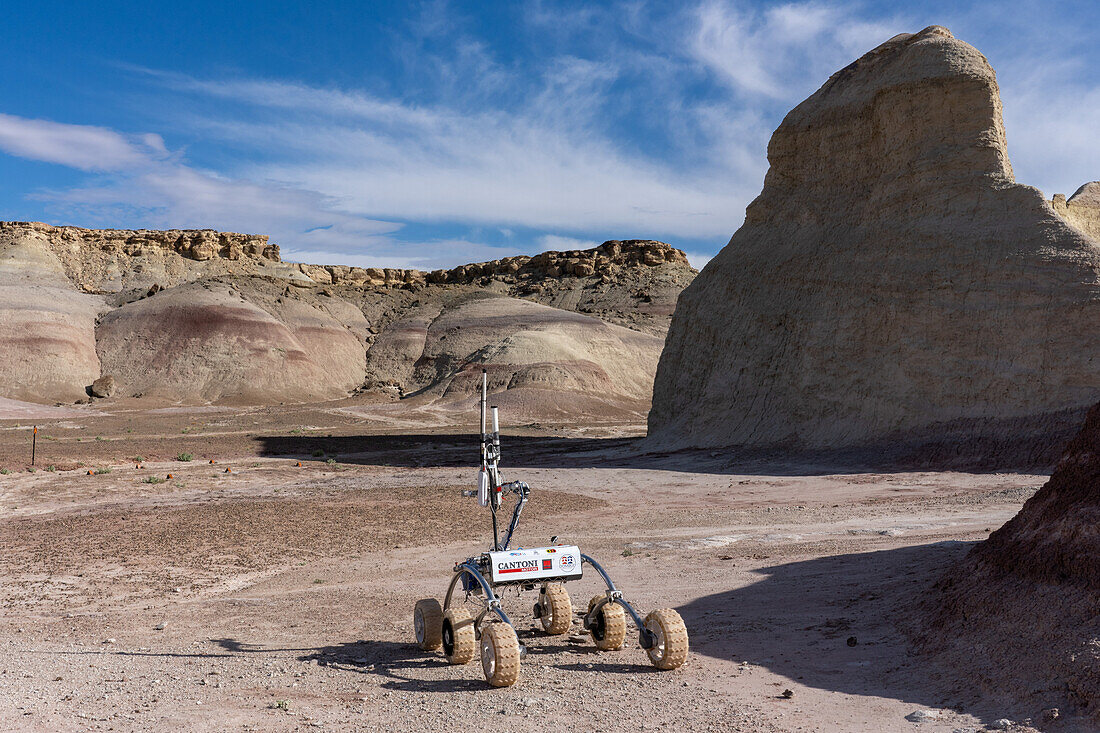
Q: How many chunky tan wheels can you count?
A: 6